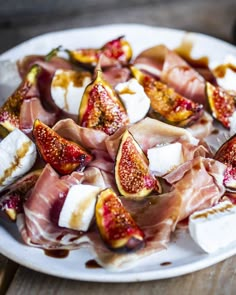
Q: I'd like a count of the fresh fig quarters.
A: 11